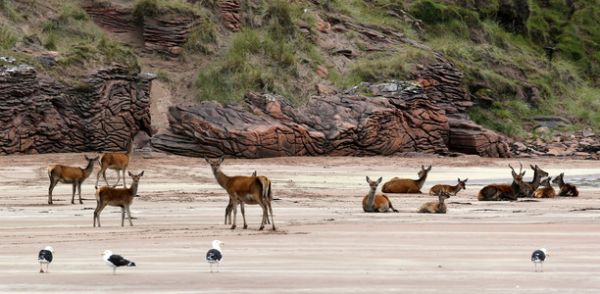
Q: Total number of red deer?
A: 13